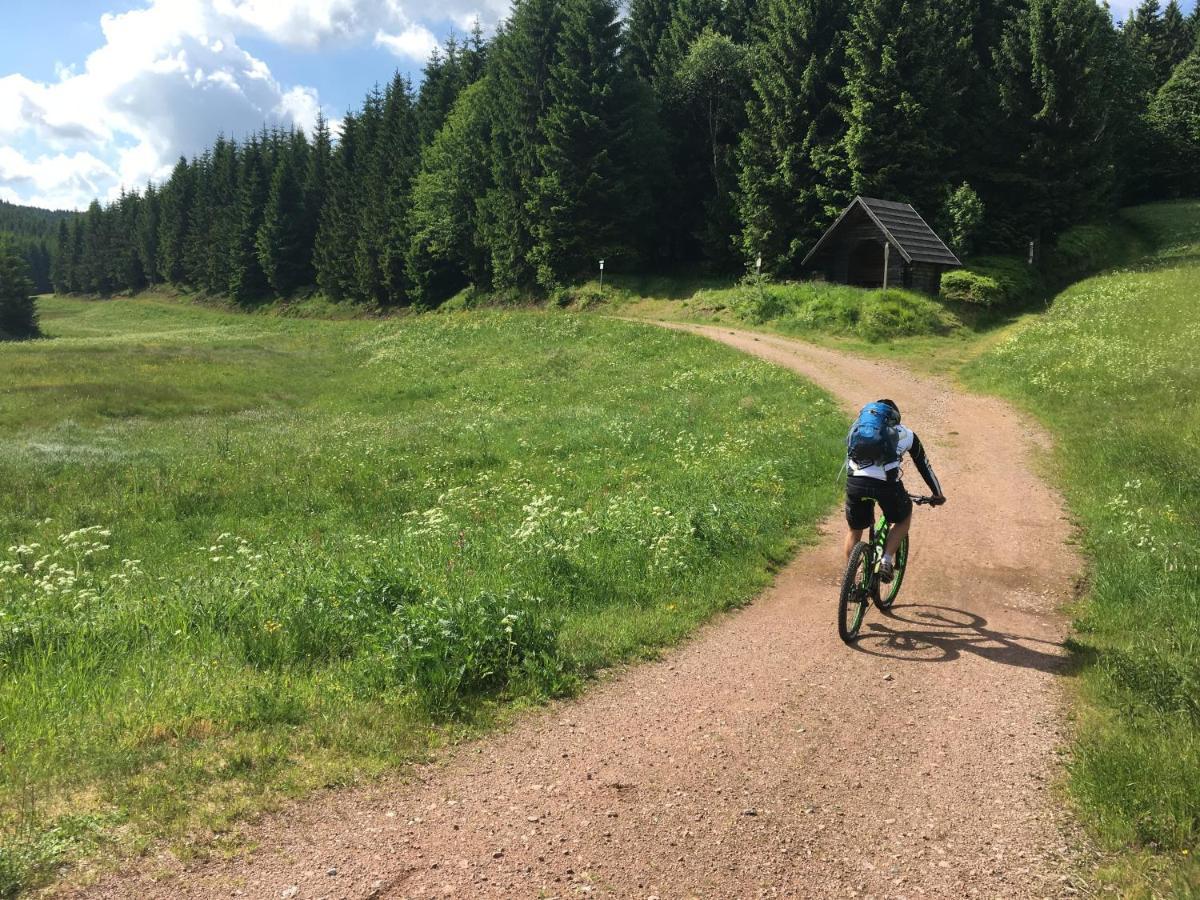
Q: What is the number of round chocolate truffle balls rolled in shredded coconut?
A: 0